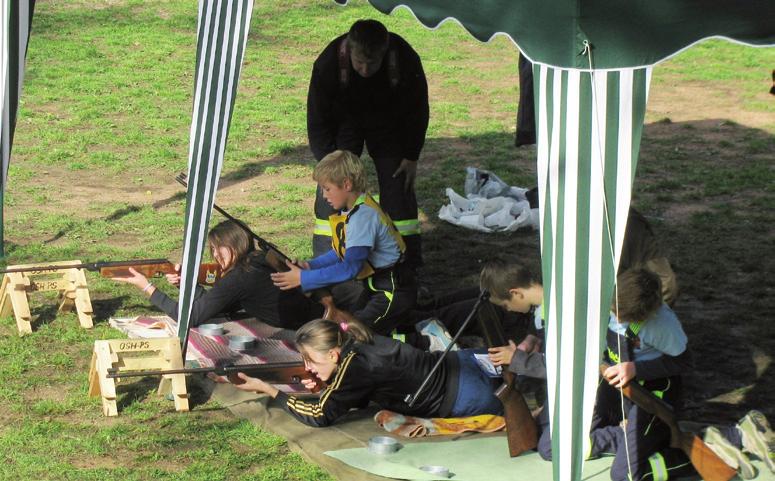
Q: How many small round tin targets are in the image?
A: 4